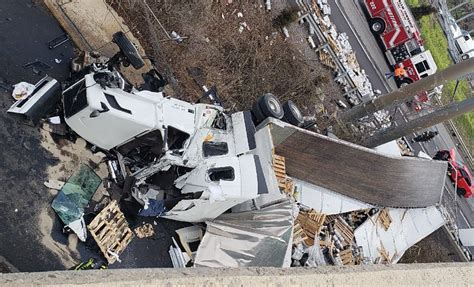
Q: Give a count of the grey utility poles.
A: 2